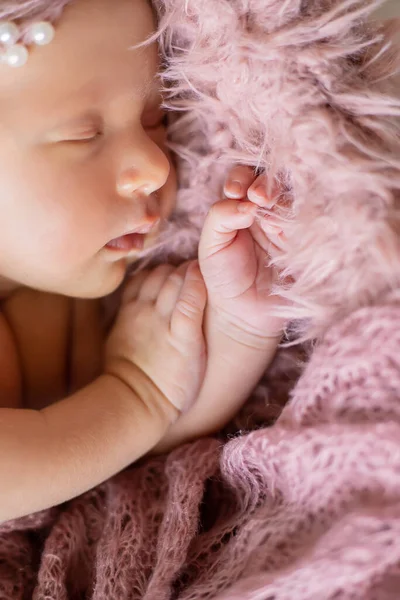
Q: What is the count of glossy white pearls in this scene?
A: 3